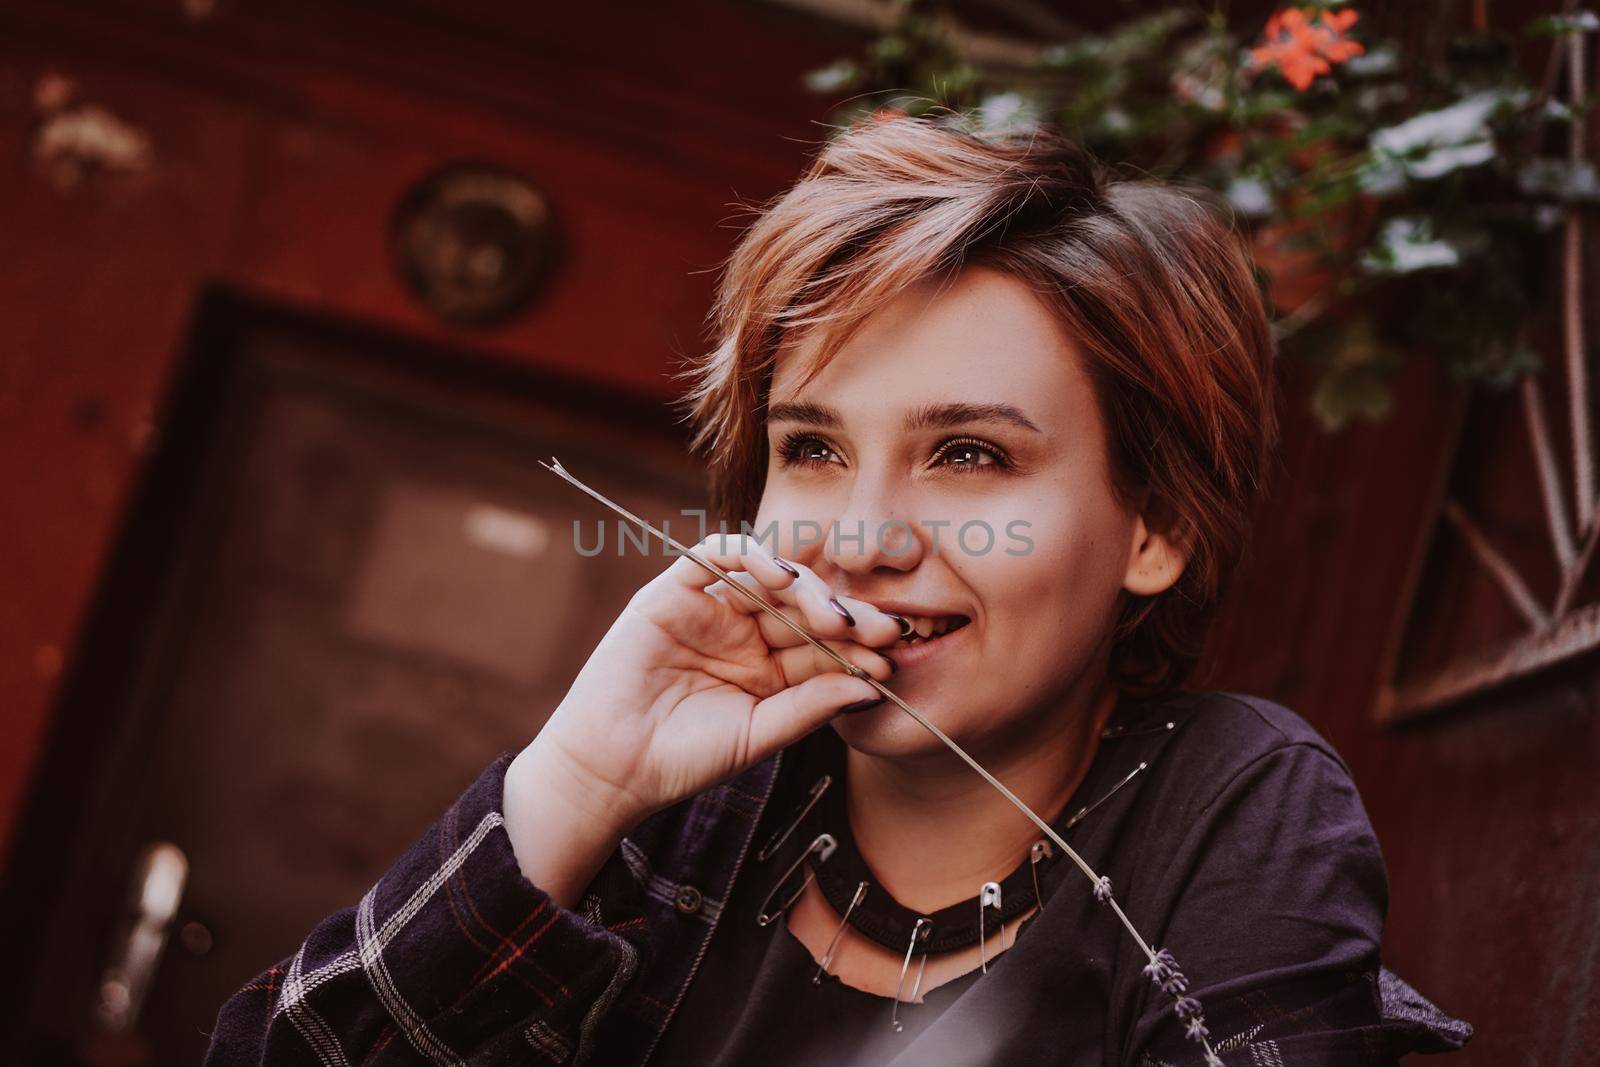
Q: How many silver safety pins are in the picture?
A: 8